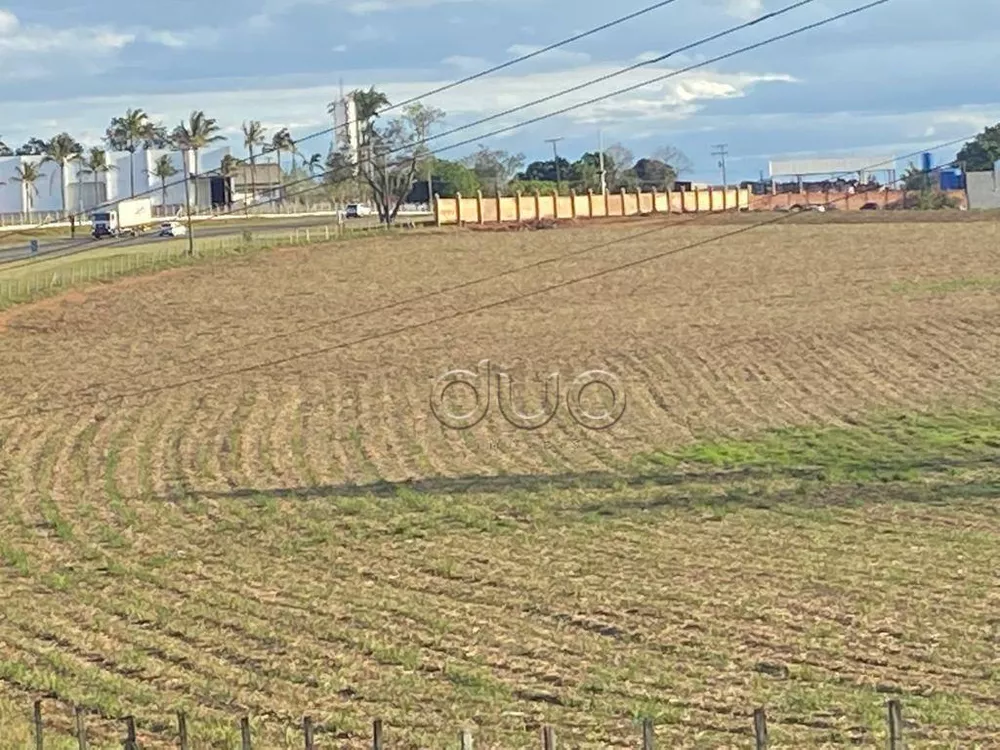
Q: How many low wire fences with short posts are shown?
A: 2